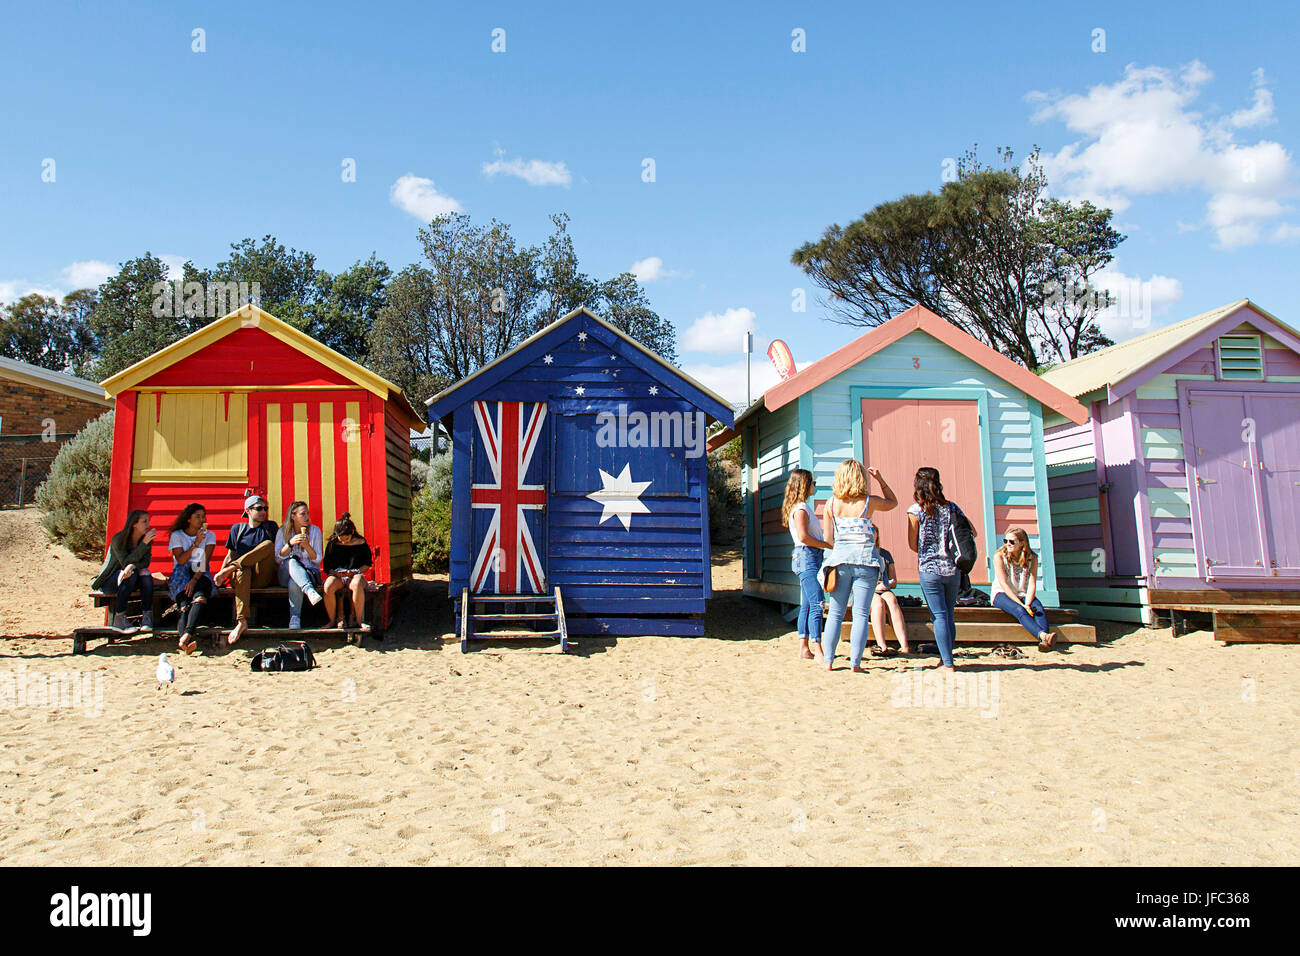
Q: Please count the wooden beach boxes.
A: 4